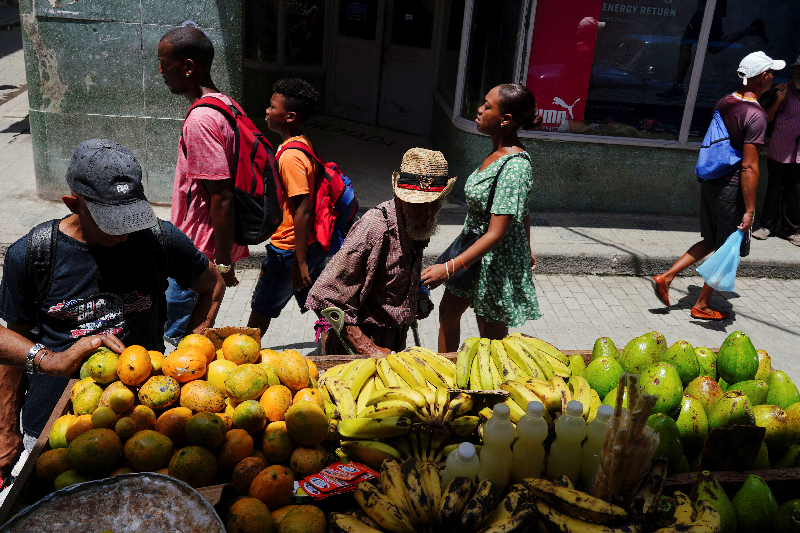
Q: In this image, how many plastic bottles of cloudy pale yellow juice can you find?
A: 5